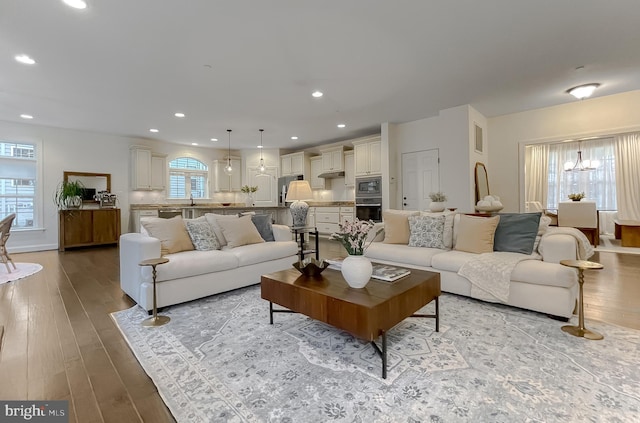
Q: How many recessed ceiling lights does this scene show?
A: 11